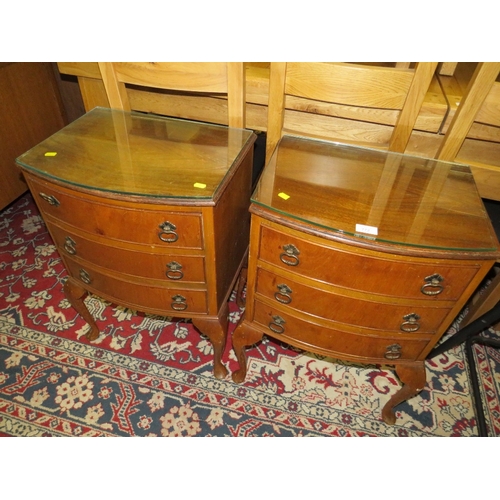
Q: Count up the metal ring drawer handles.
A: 12